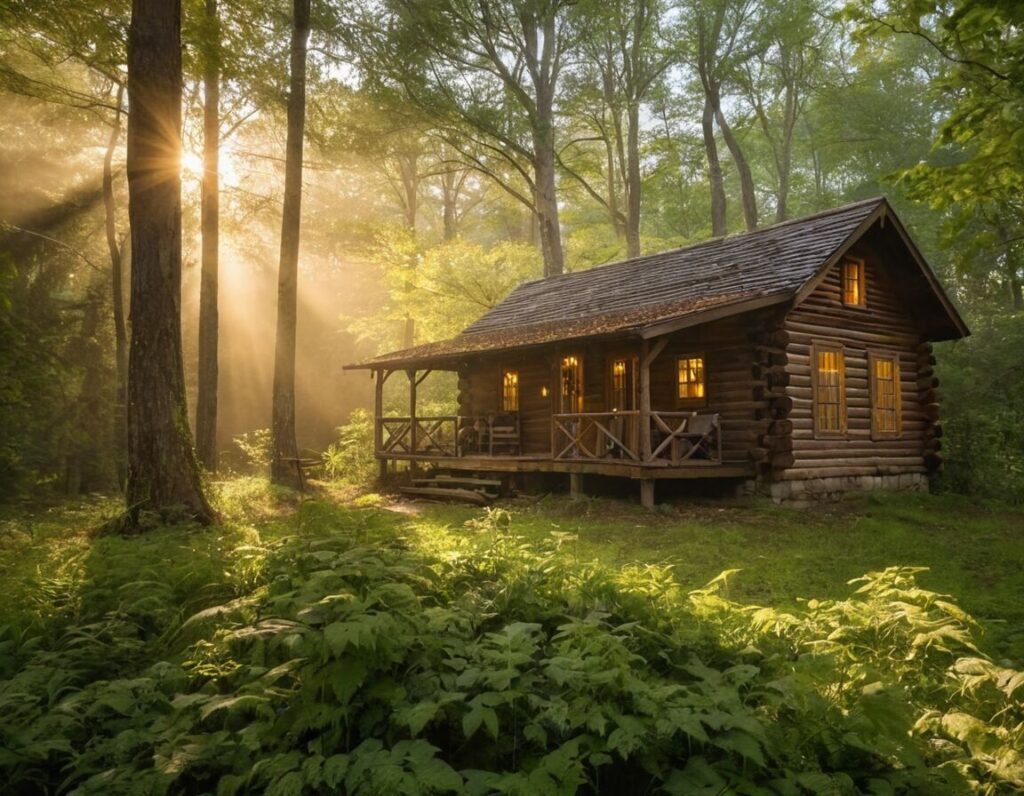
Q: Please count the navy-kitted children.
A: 0